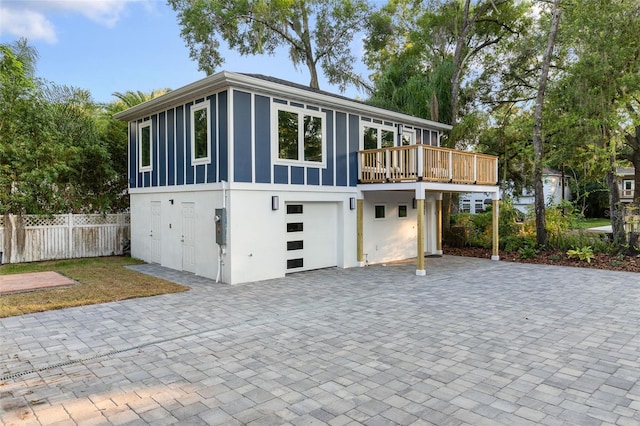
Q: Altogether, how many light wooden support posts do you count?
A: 4